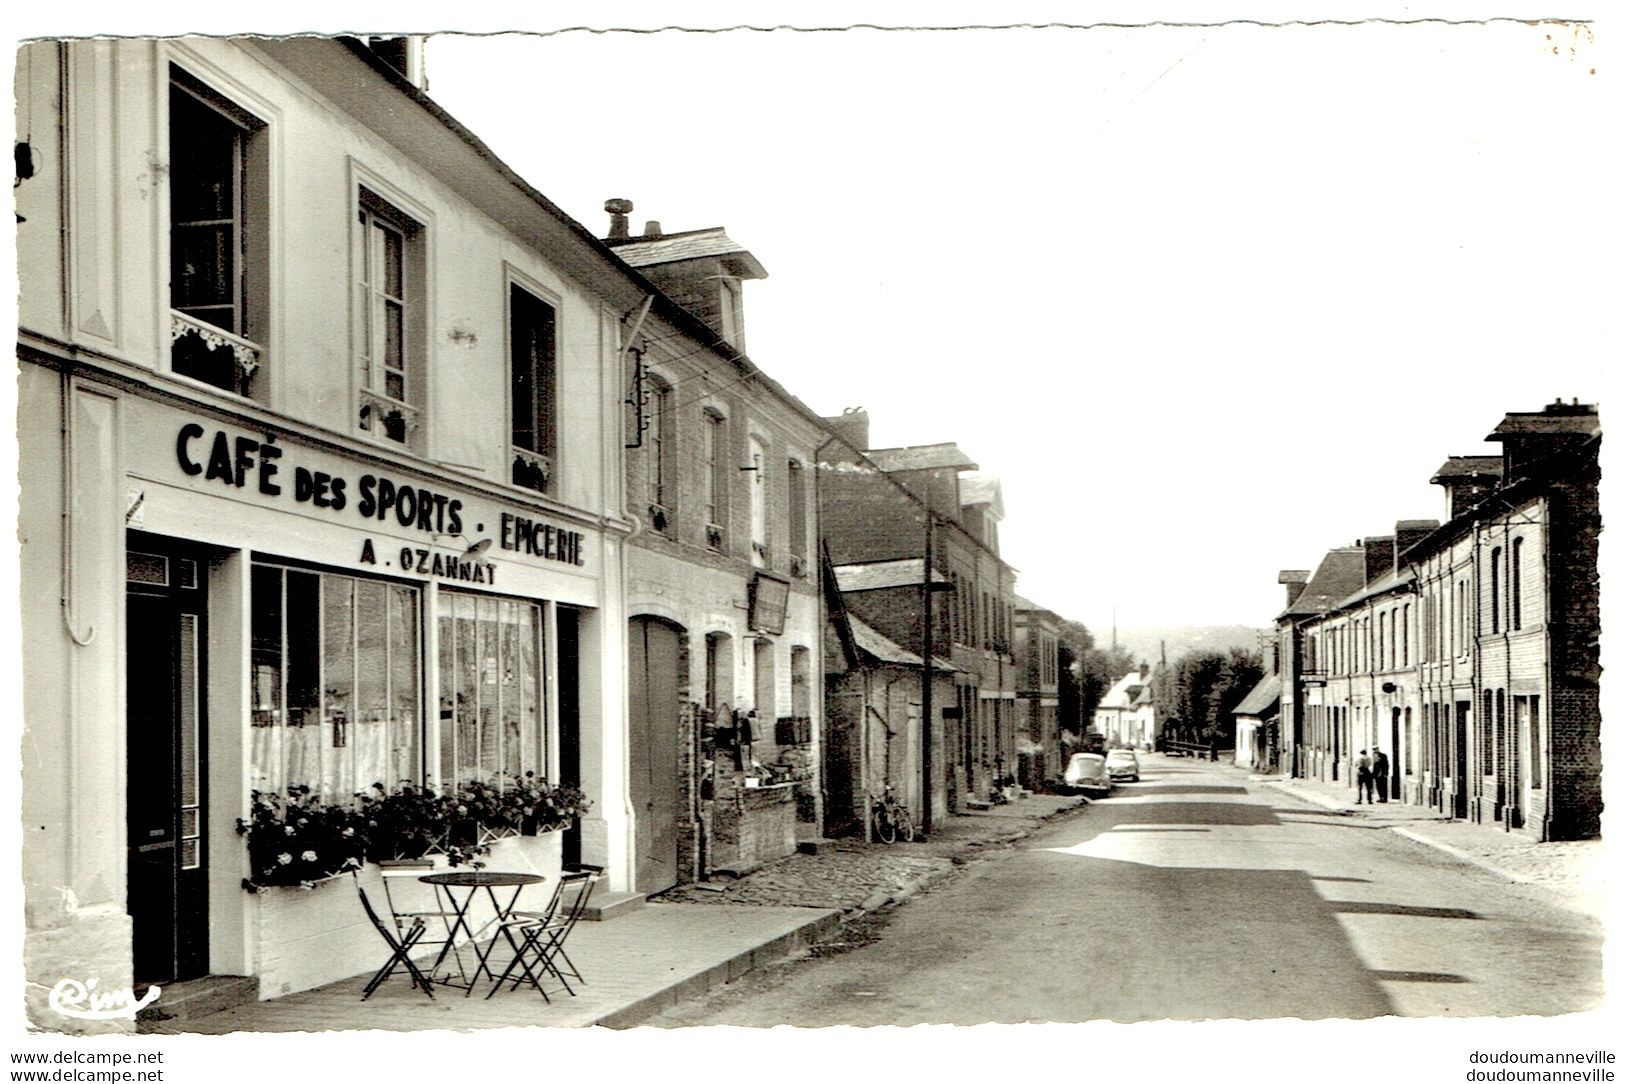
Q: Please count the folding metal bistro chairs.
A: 4